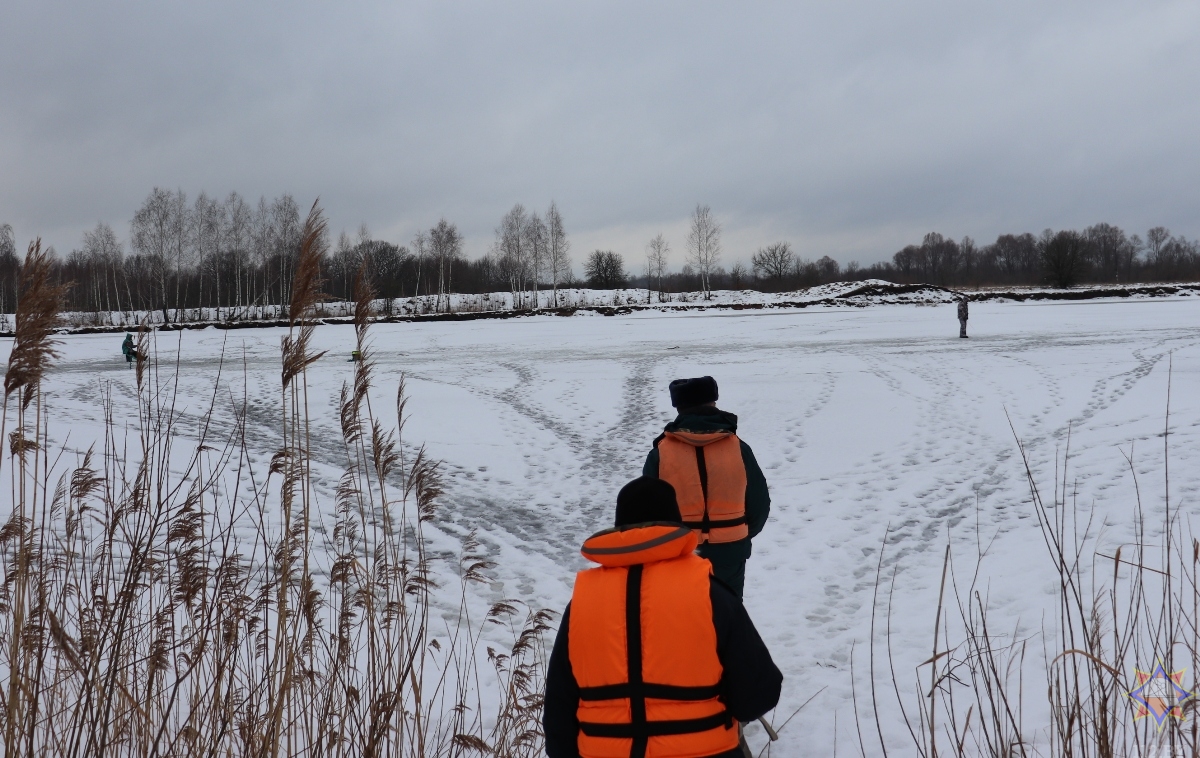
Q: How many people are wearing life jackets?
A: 2